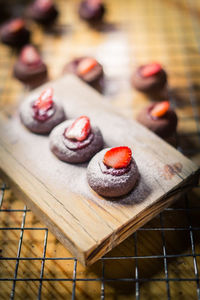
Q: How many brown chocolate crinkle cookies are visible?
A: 10